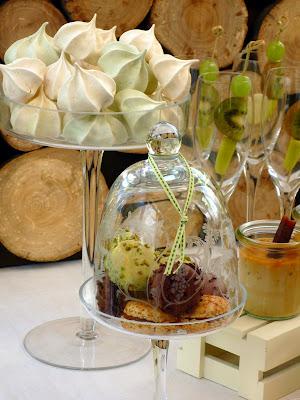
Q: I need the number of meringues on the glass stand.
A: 13